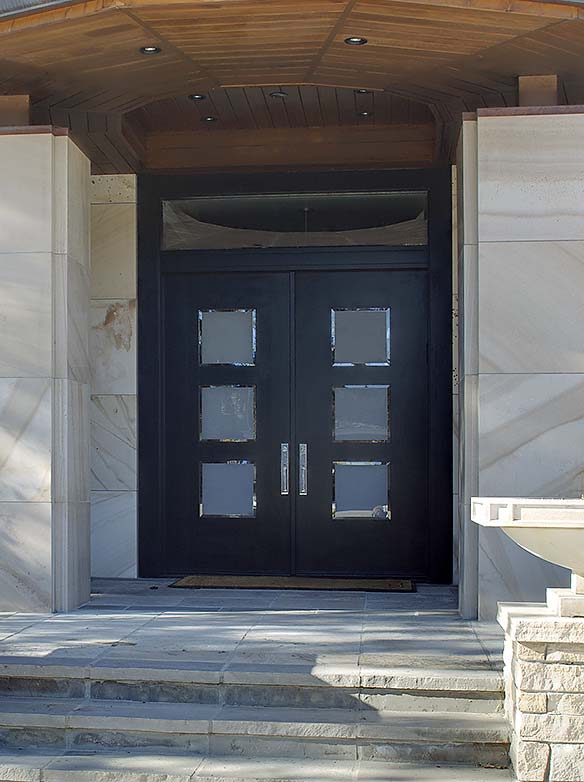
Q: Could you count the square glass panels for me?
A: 6